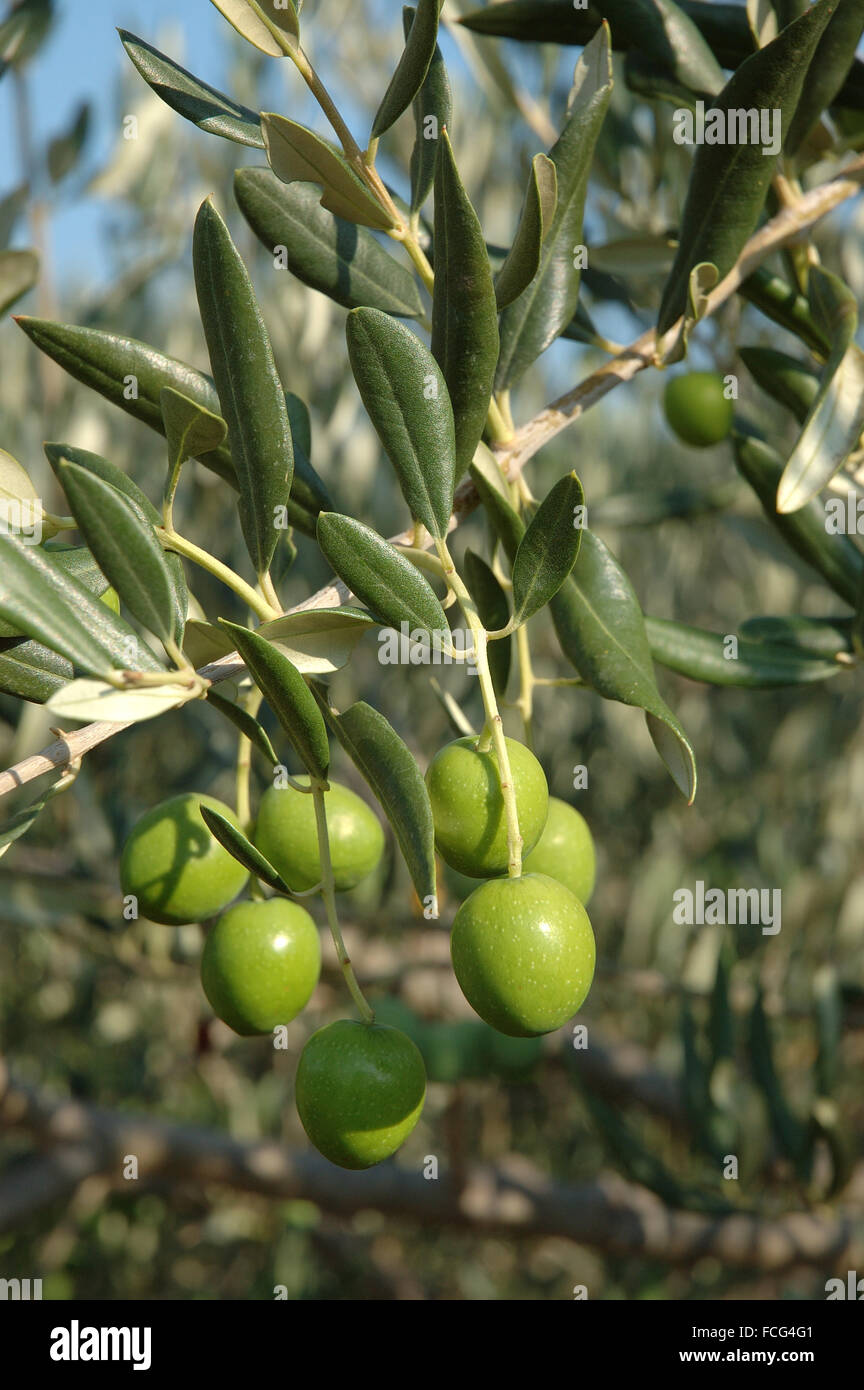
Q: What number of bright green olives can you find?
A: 8